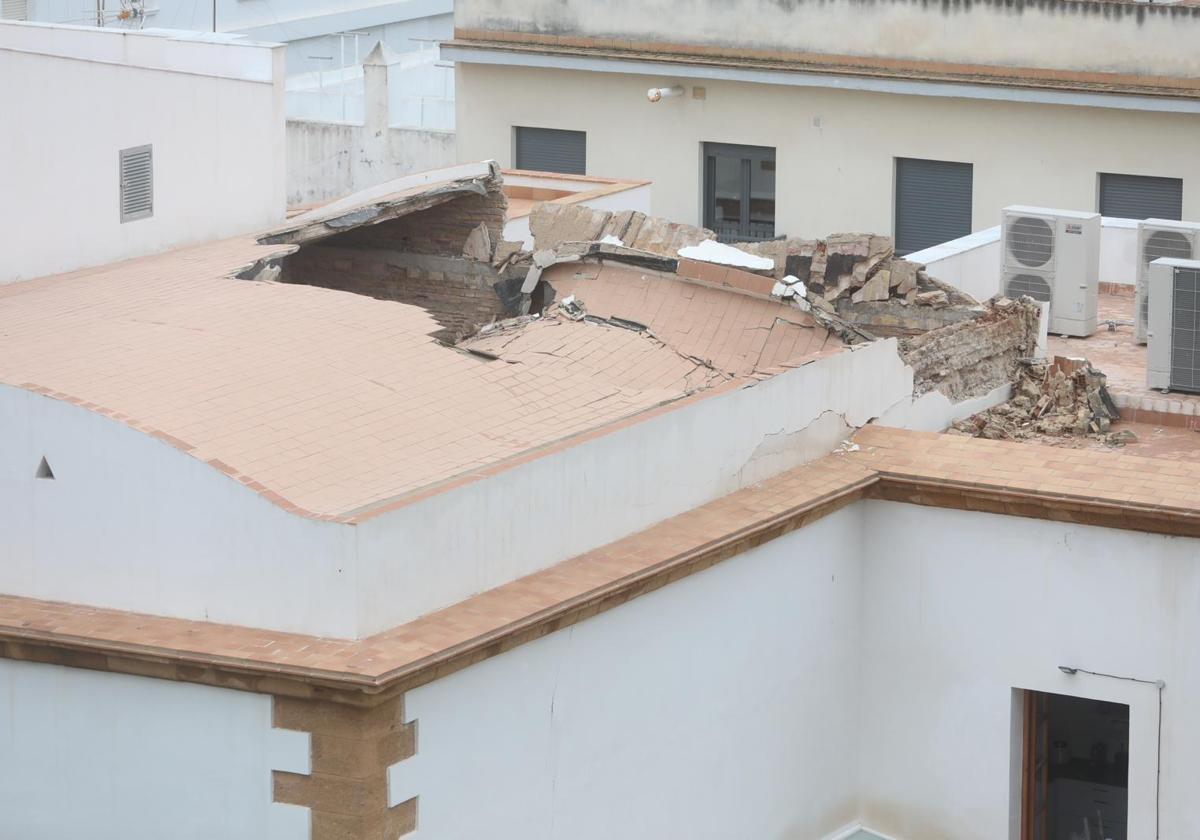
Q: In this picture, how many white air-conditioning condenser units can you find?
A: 3